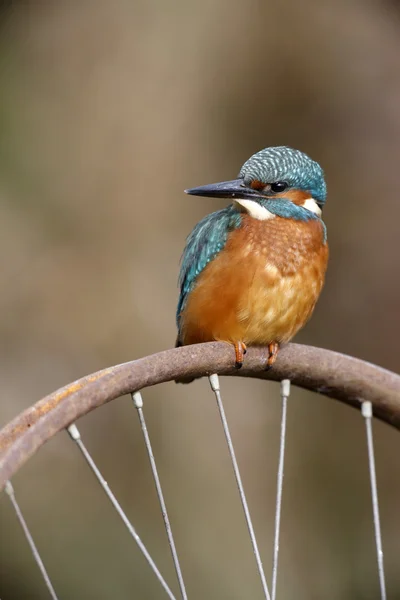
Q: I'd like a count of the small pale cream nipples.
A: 6